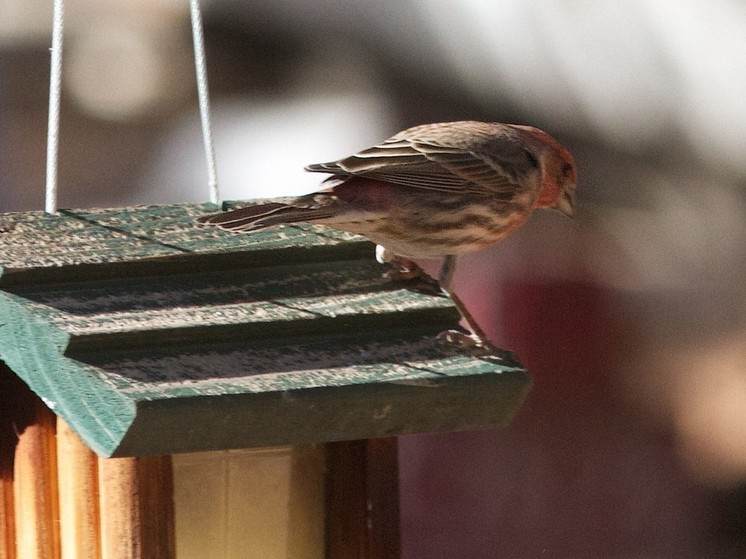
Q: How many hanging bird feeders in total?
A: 1